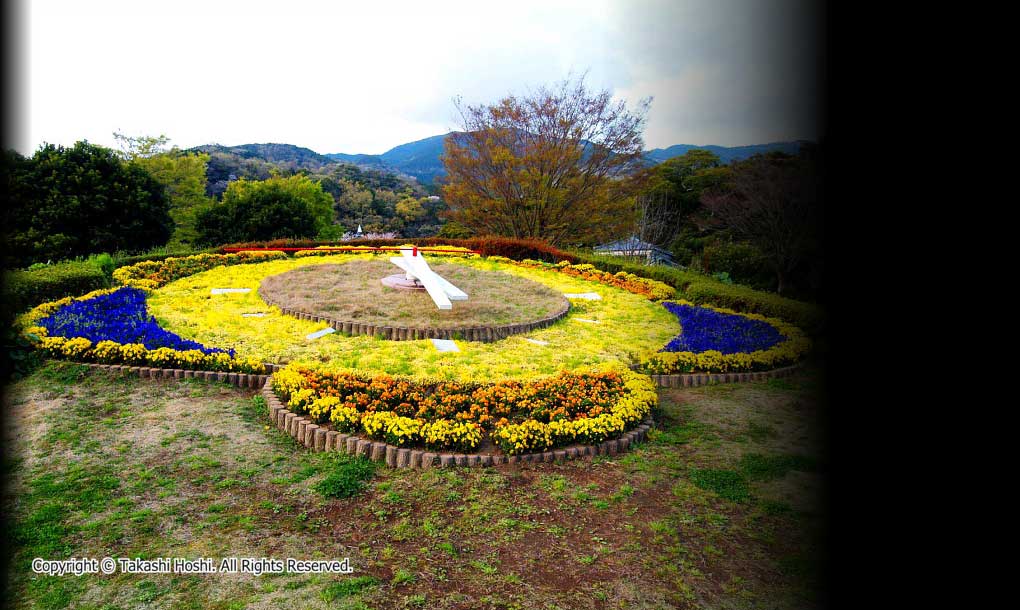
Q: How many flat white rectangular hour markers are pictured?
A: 7